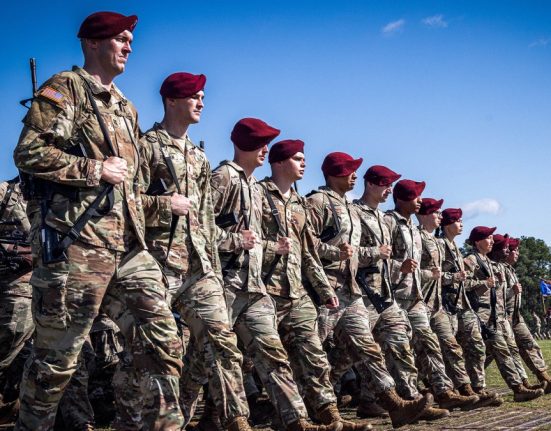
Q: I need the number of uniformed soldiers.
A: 12